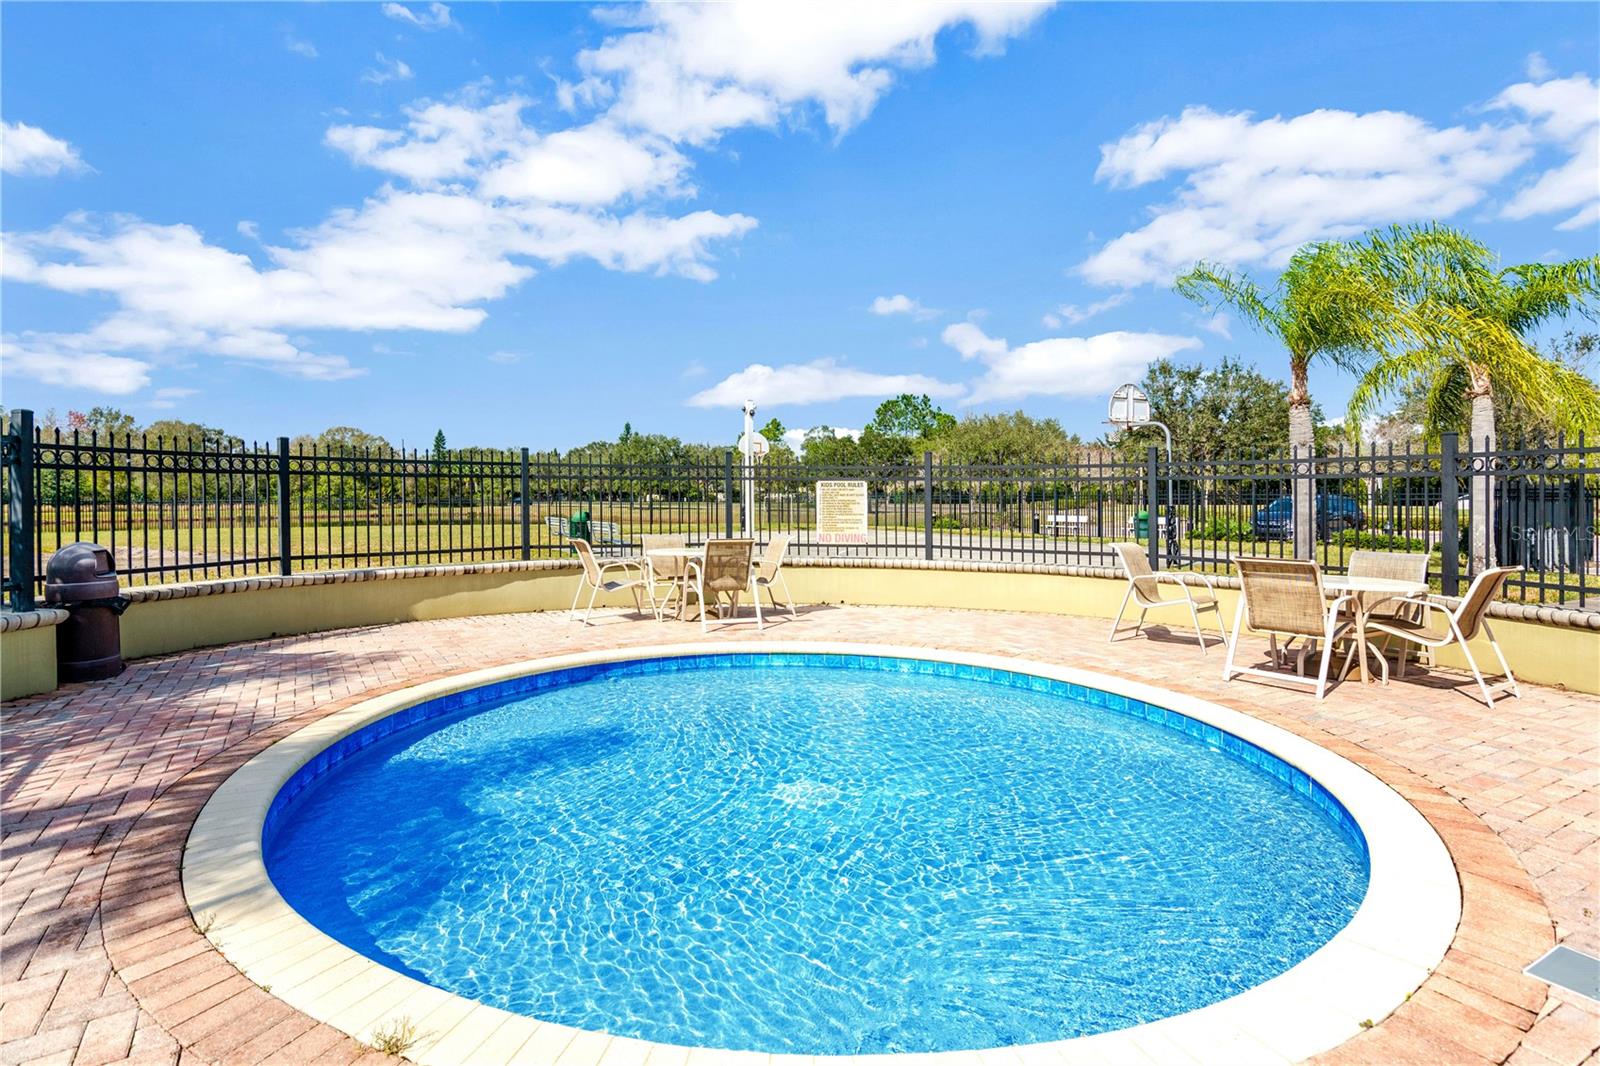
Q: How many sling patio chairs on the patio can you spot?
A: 8